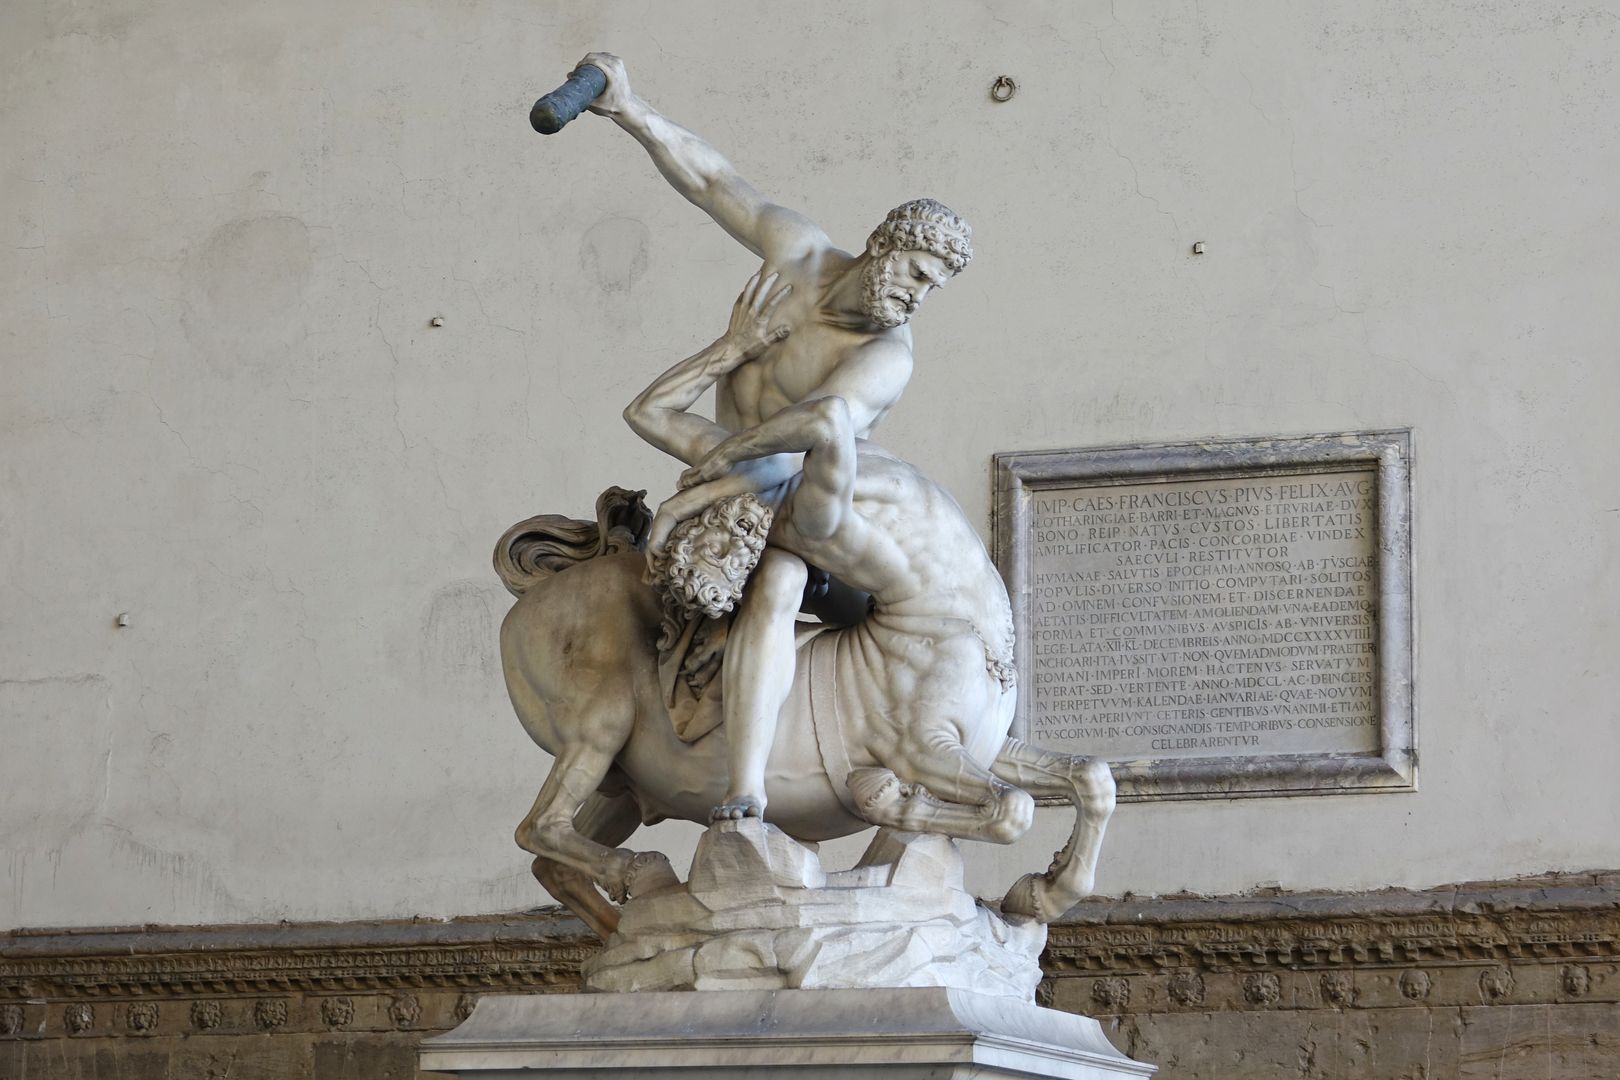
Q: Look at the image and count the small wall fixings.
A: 4